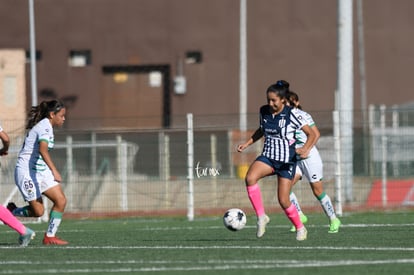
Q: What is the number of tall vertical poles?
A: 4